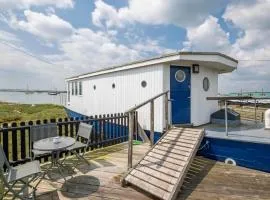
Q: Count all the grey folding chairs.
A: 3